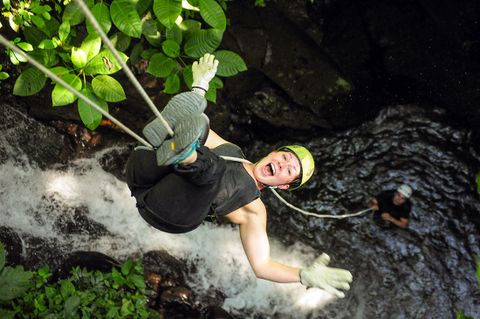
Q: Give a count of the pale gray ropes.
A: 3